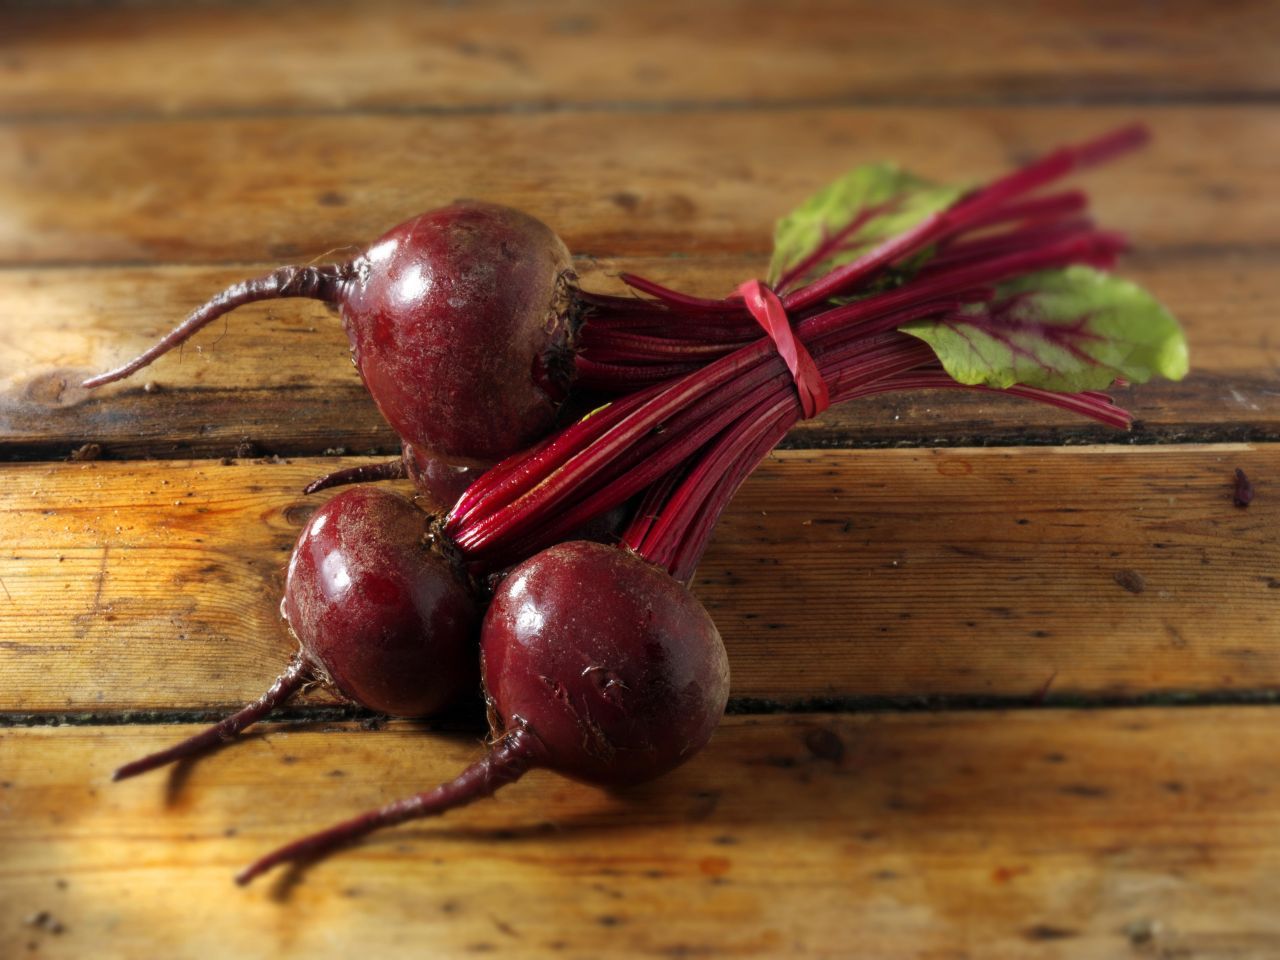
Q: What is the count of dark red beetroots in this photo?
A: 4